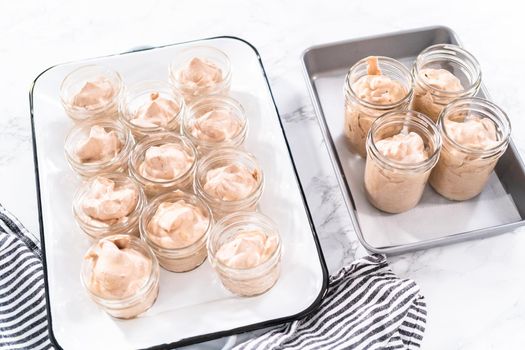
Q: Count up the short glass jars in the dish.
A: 11